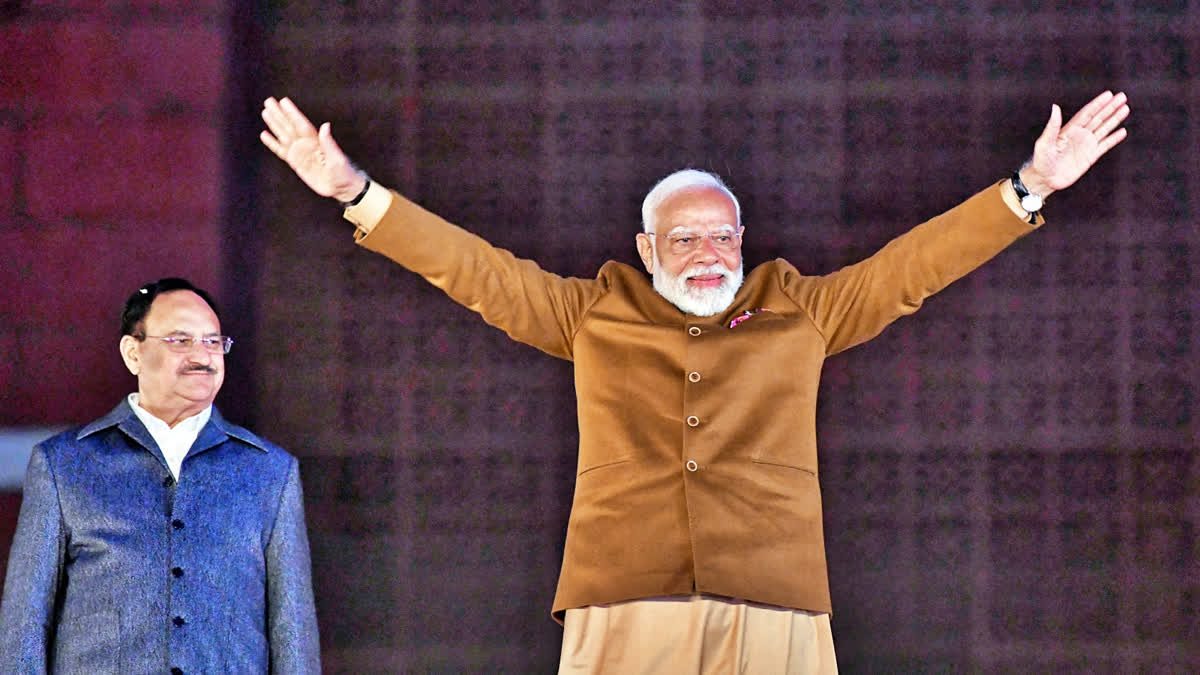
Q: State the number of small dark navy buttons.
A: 5